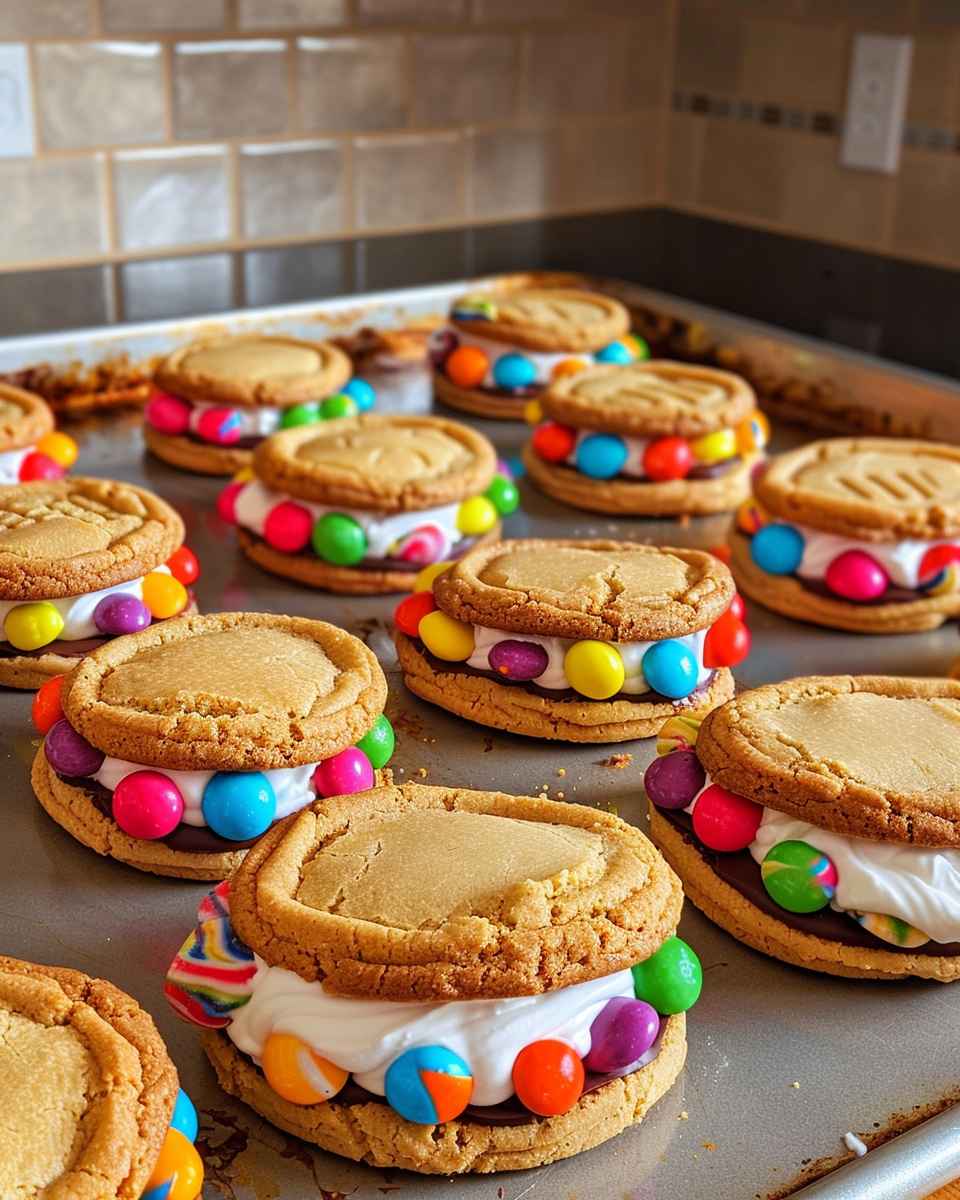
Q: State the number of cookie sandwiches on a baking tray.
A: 12